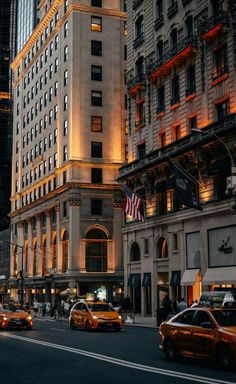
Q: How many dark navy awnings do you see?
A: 3